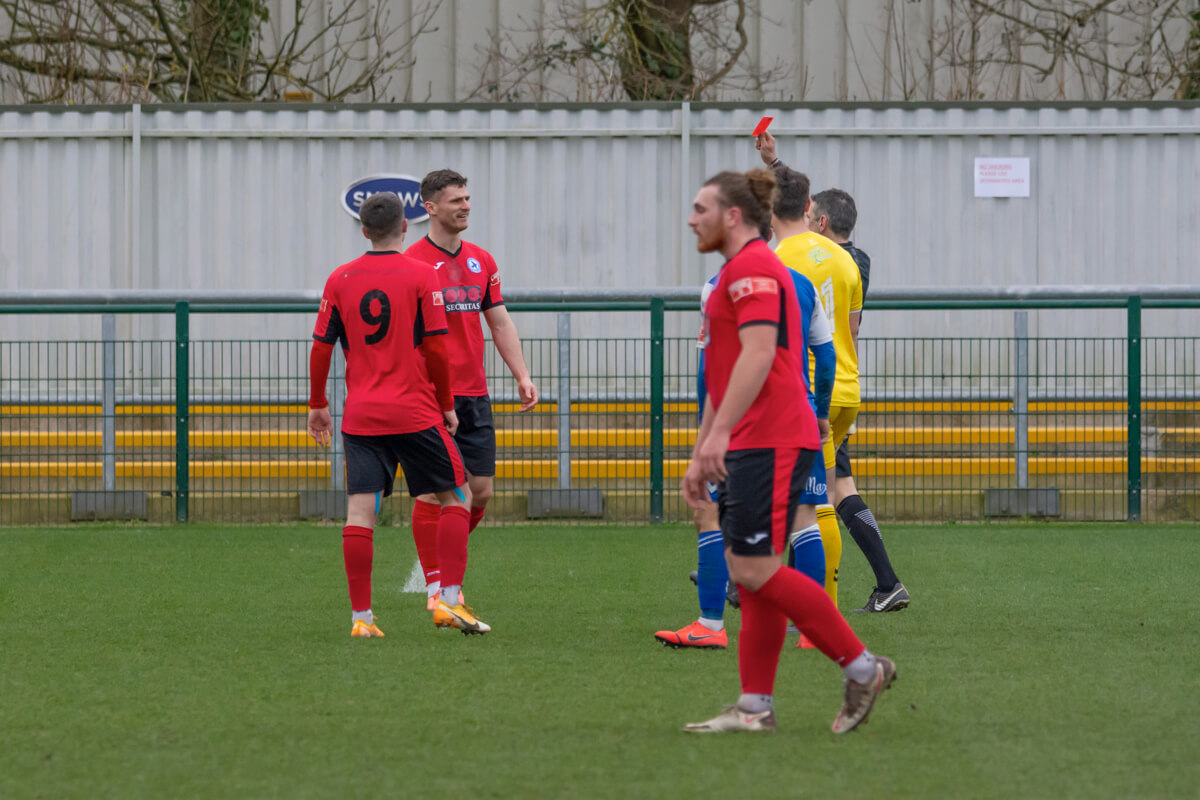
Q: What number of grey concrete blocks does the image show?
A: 4